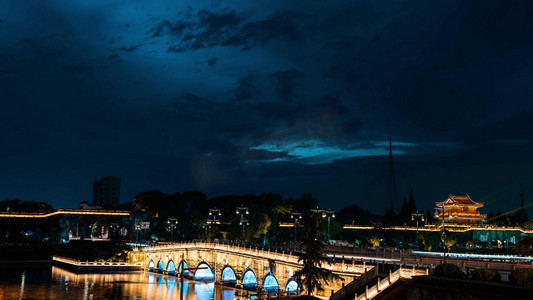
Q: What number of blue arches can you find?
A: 9